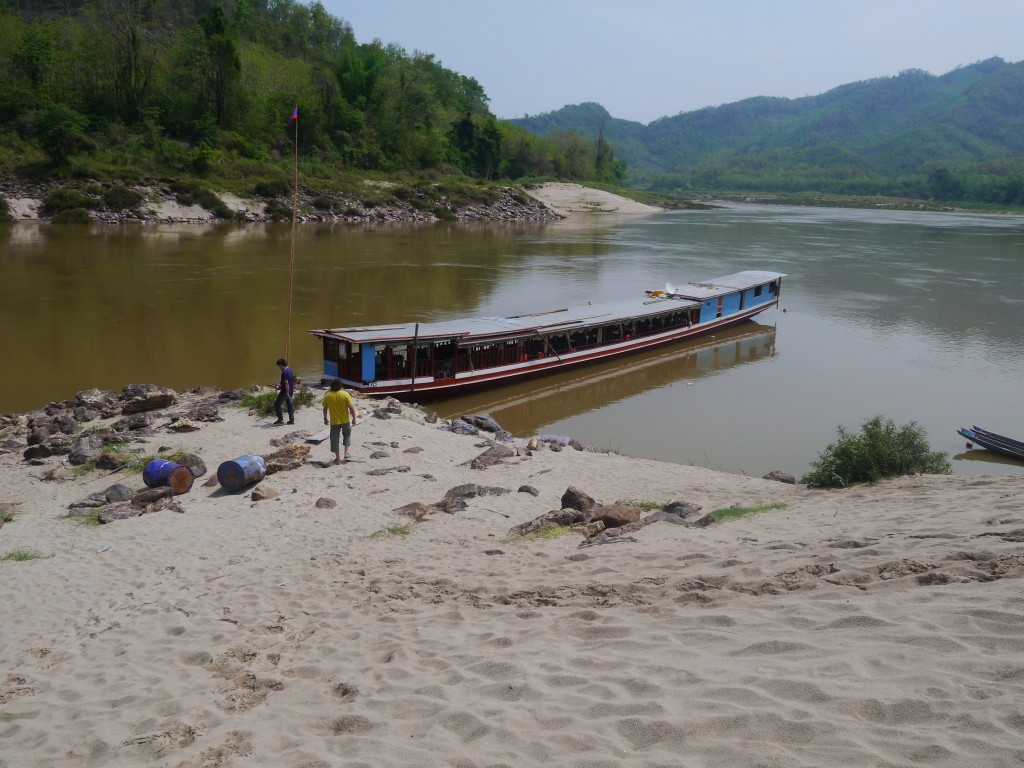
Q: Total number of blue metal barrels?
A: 2